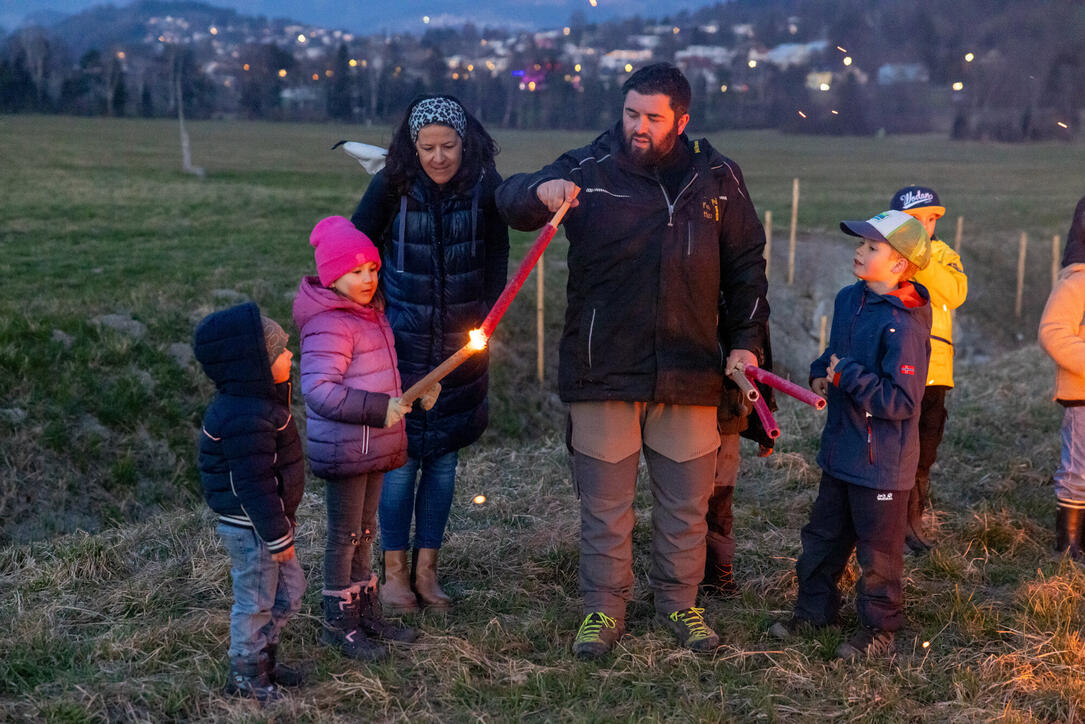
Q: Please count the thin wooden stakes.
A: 7